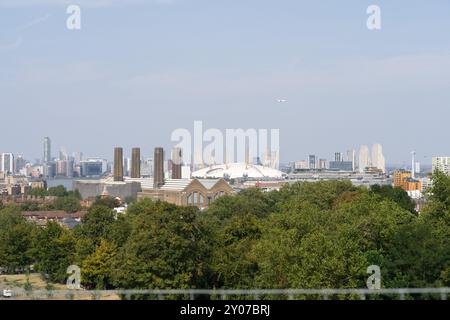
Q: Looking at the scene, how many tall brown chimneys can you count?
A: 4